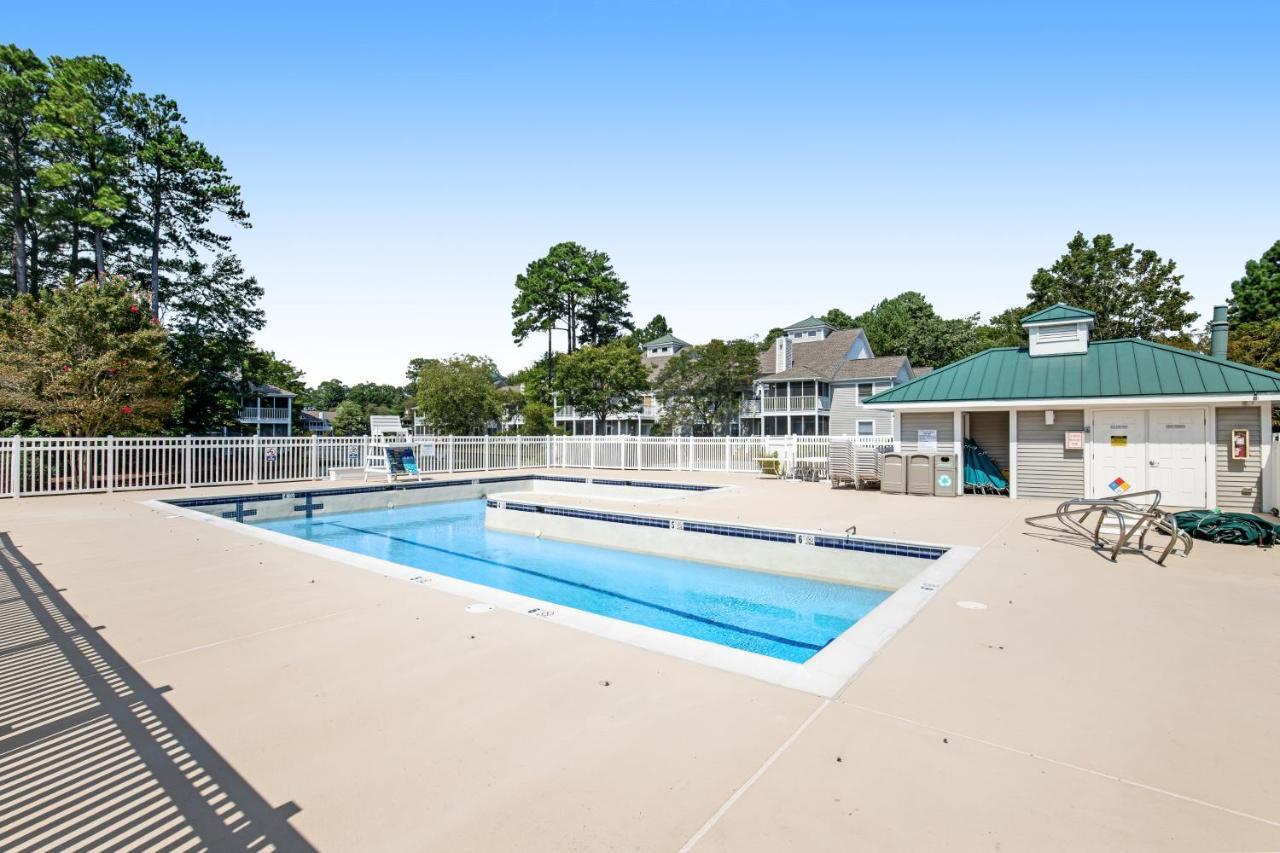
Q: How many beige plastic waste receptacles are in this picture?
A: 3